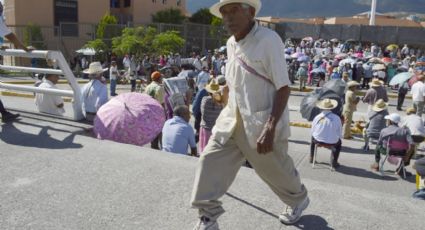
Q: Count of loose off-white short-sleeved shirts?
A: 1